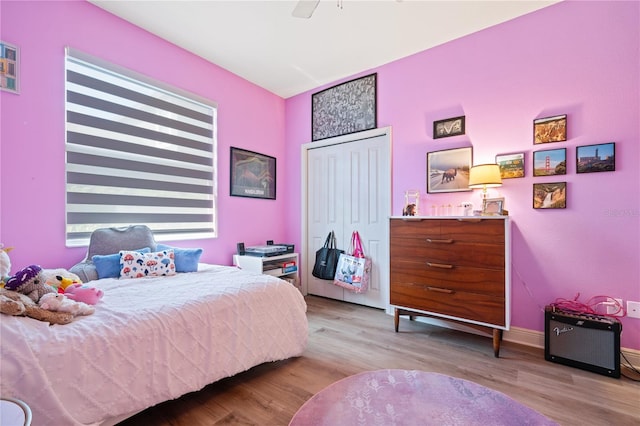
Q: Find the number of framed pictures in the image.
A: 11